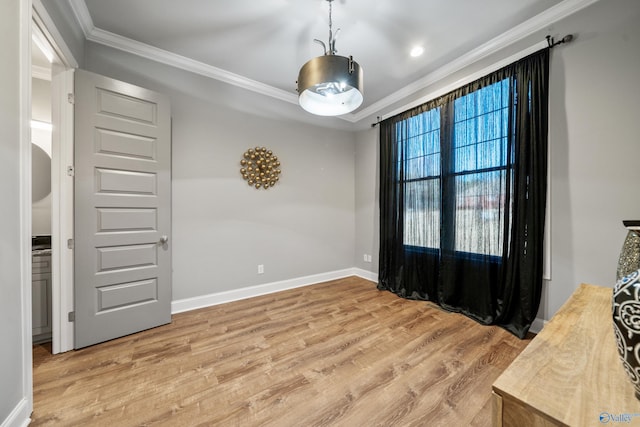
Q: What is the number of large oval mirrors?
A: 1